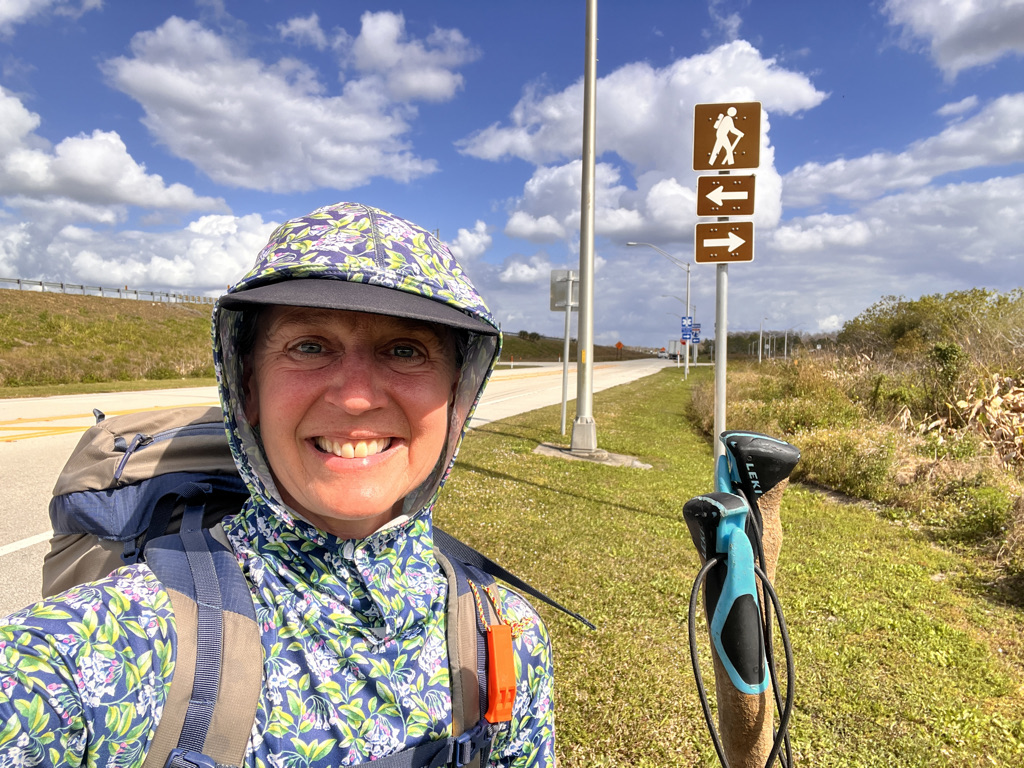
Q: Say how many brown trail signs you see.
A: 3